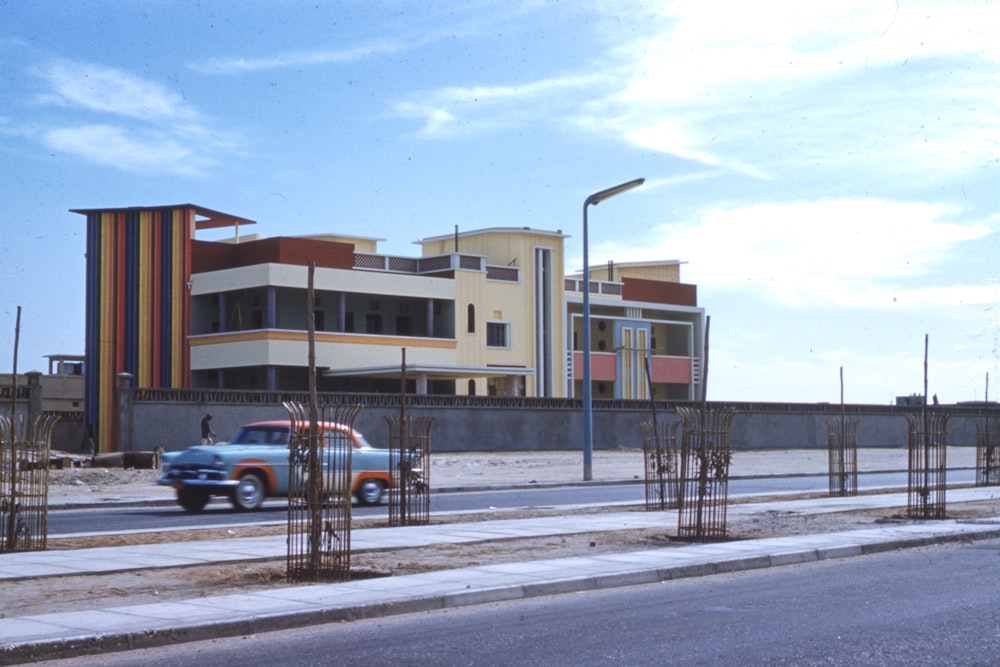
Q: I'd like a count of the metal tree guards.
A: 8